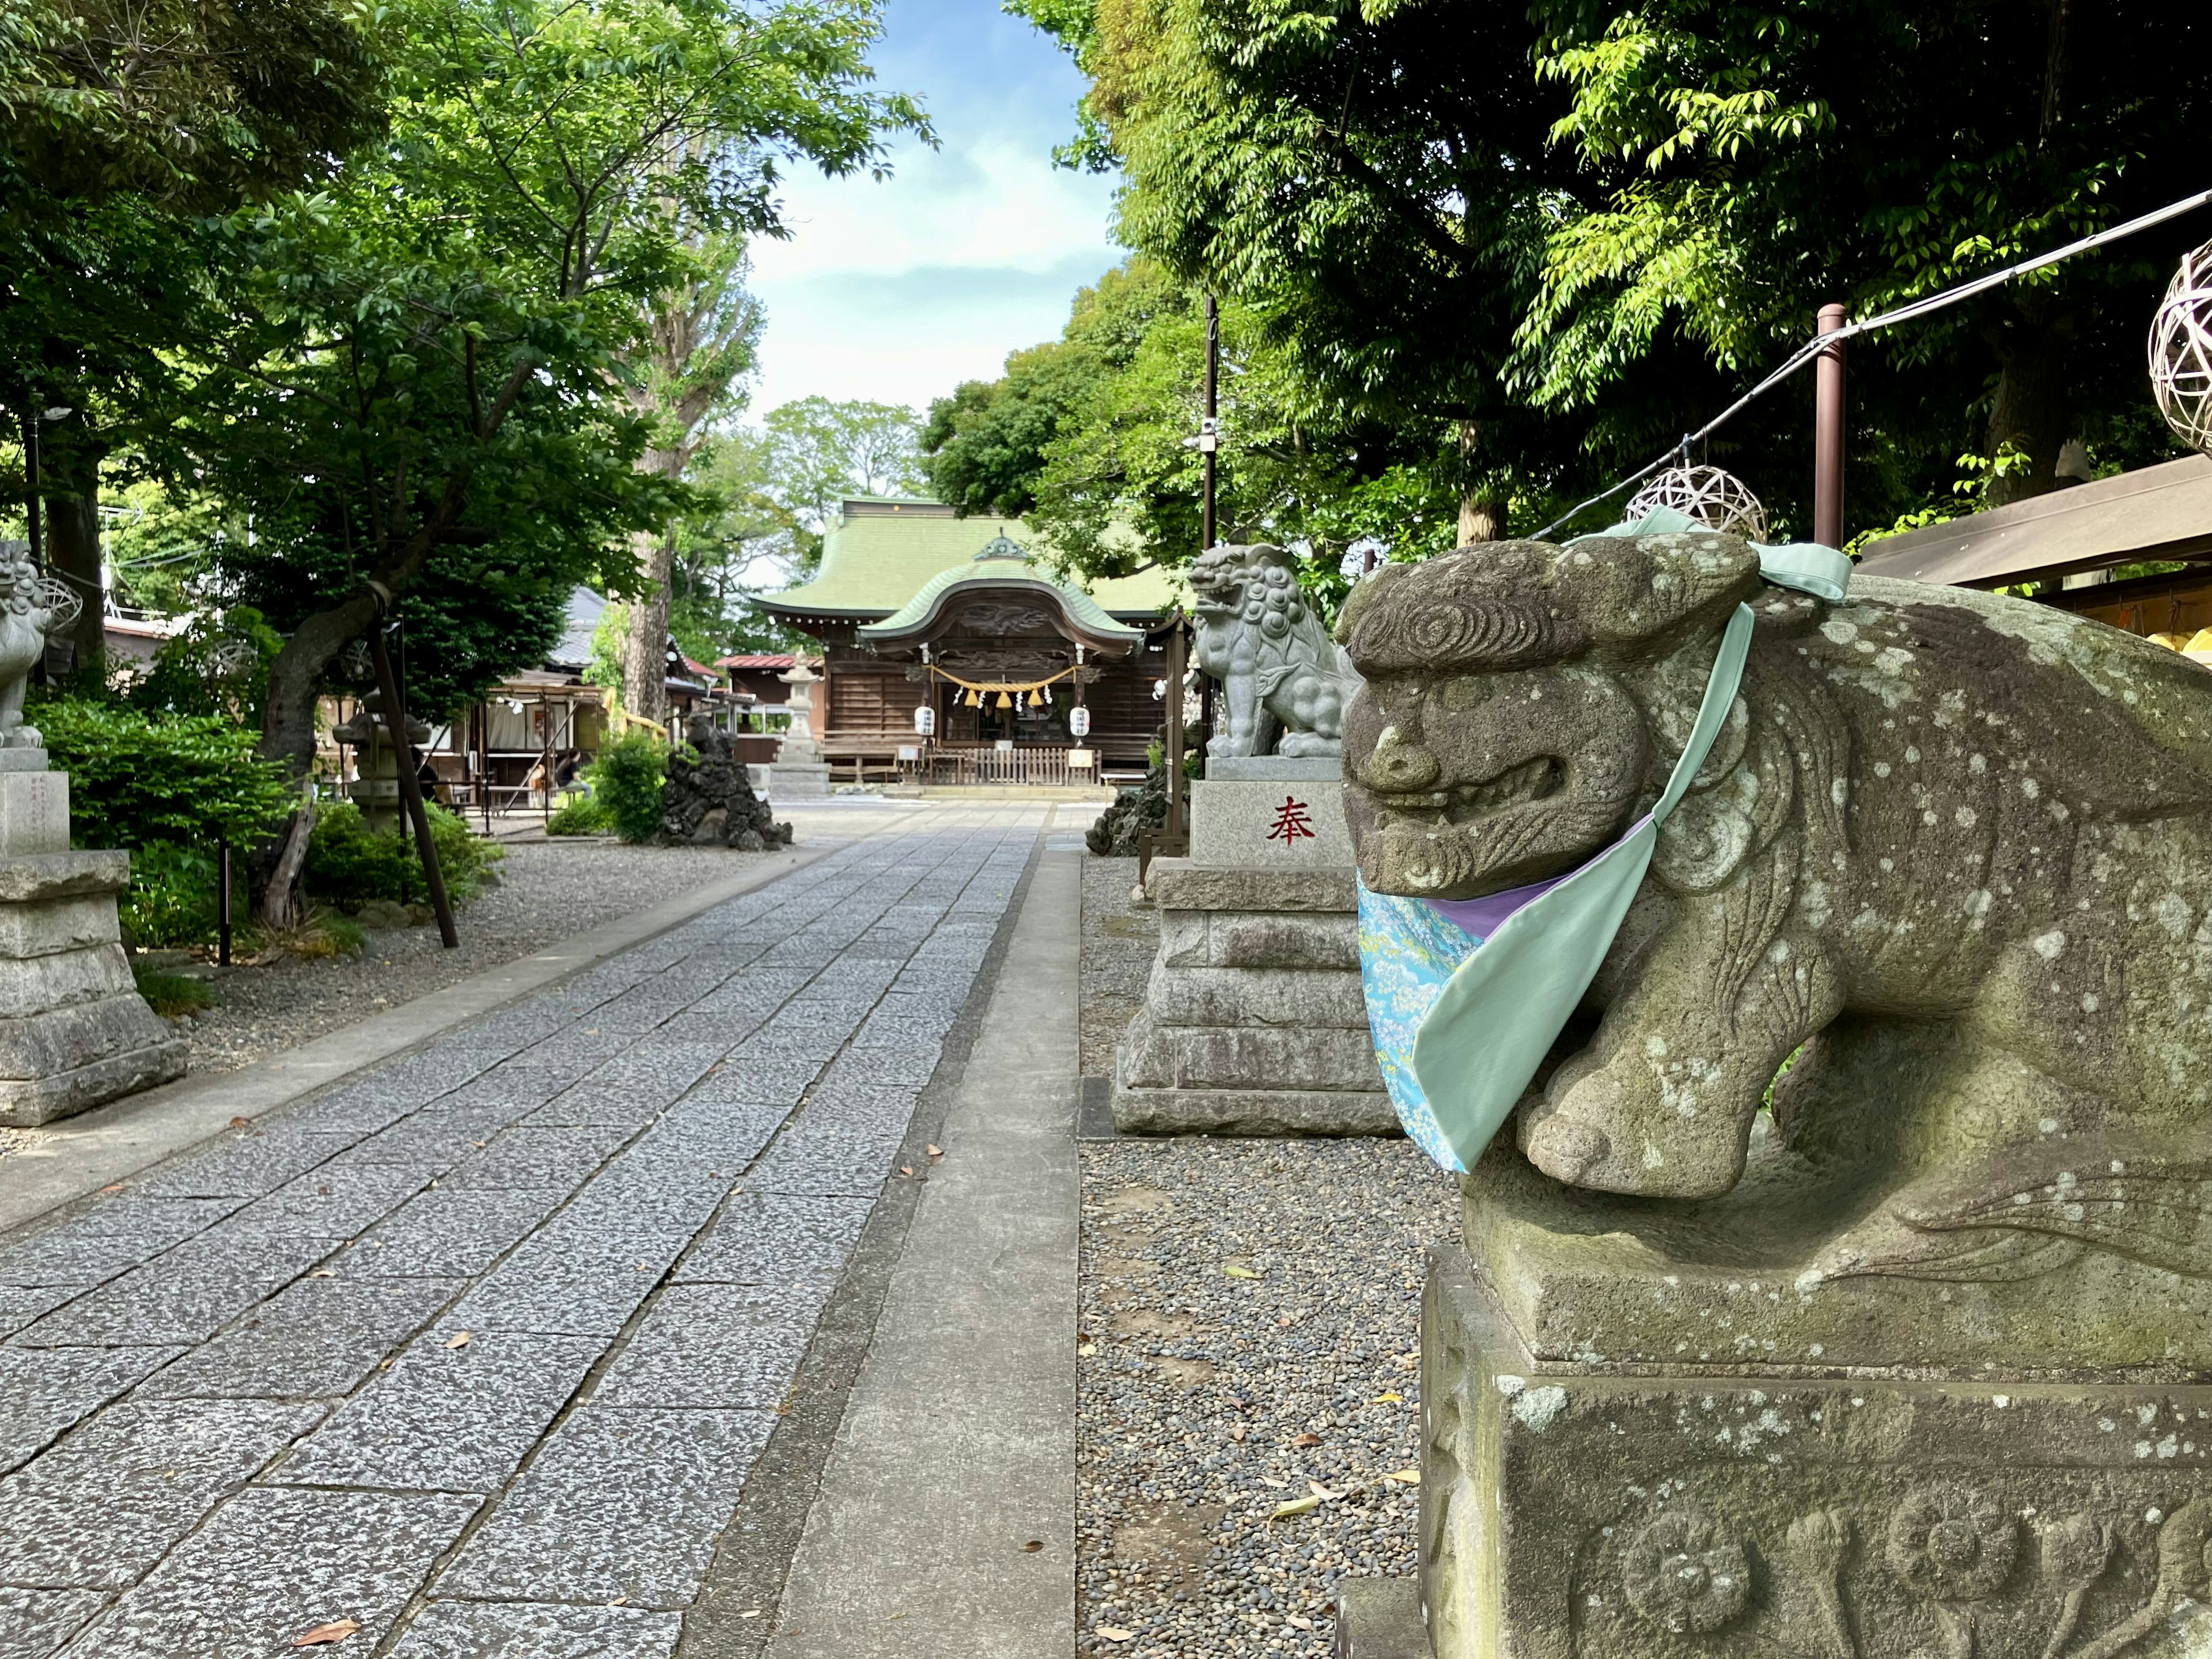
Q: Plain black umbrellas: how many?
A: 0